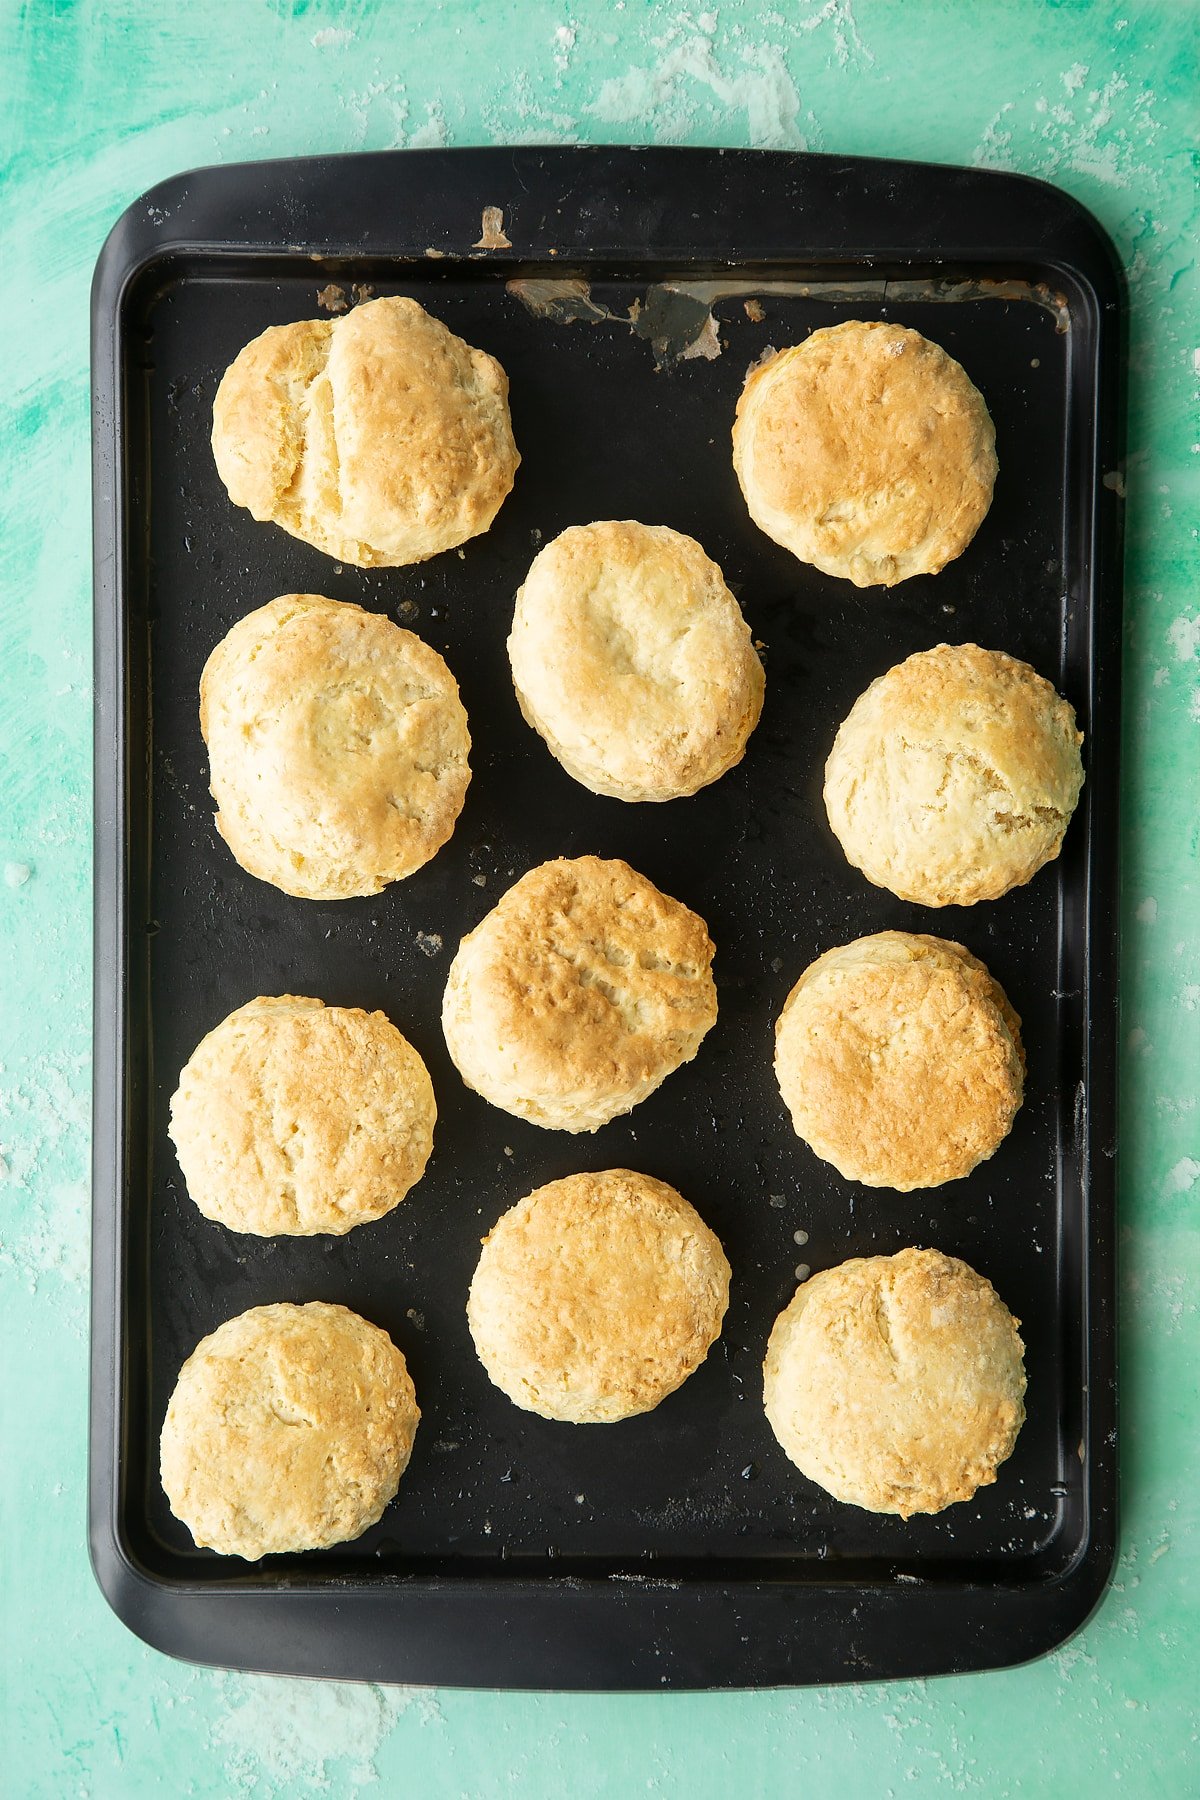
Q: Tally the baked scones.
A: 11